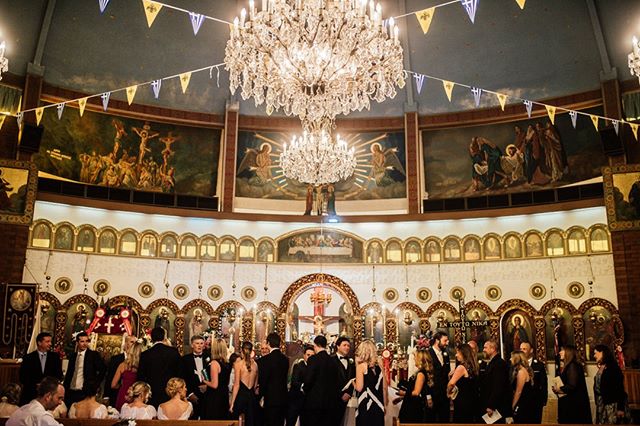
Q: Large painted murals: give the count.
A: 3